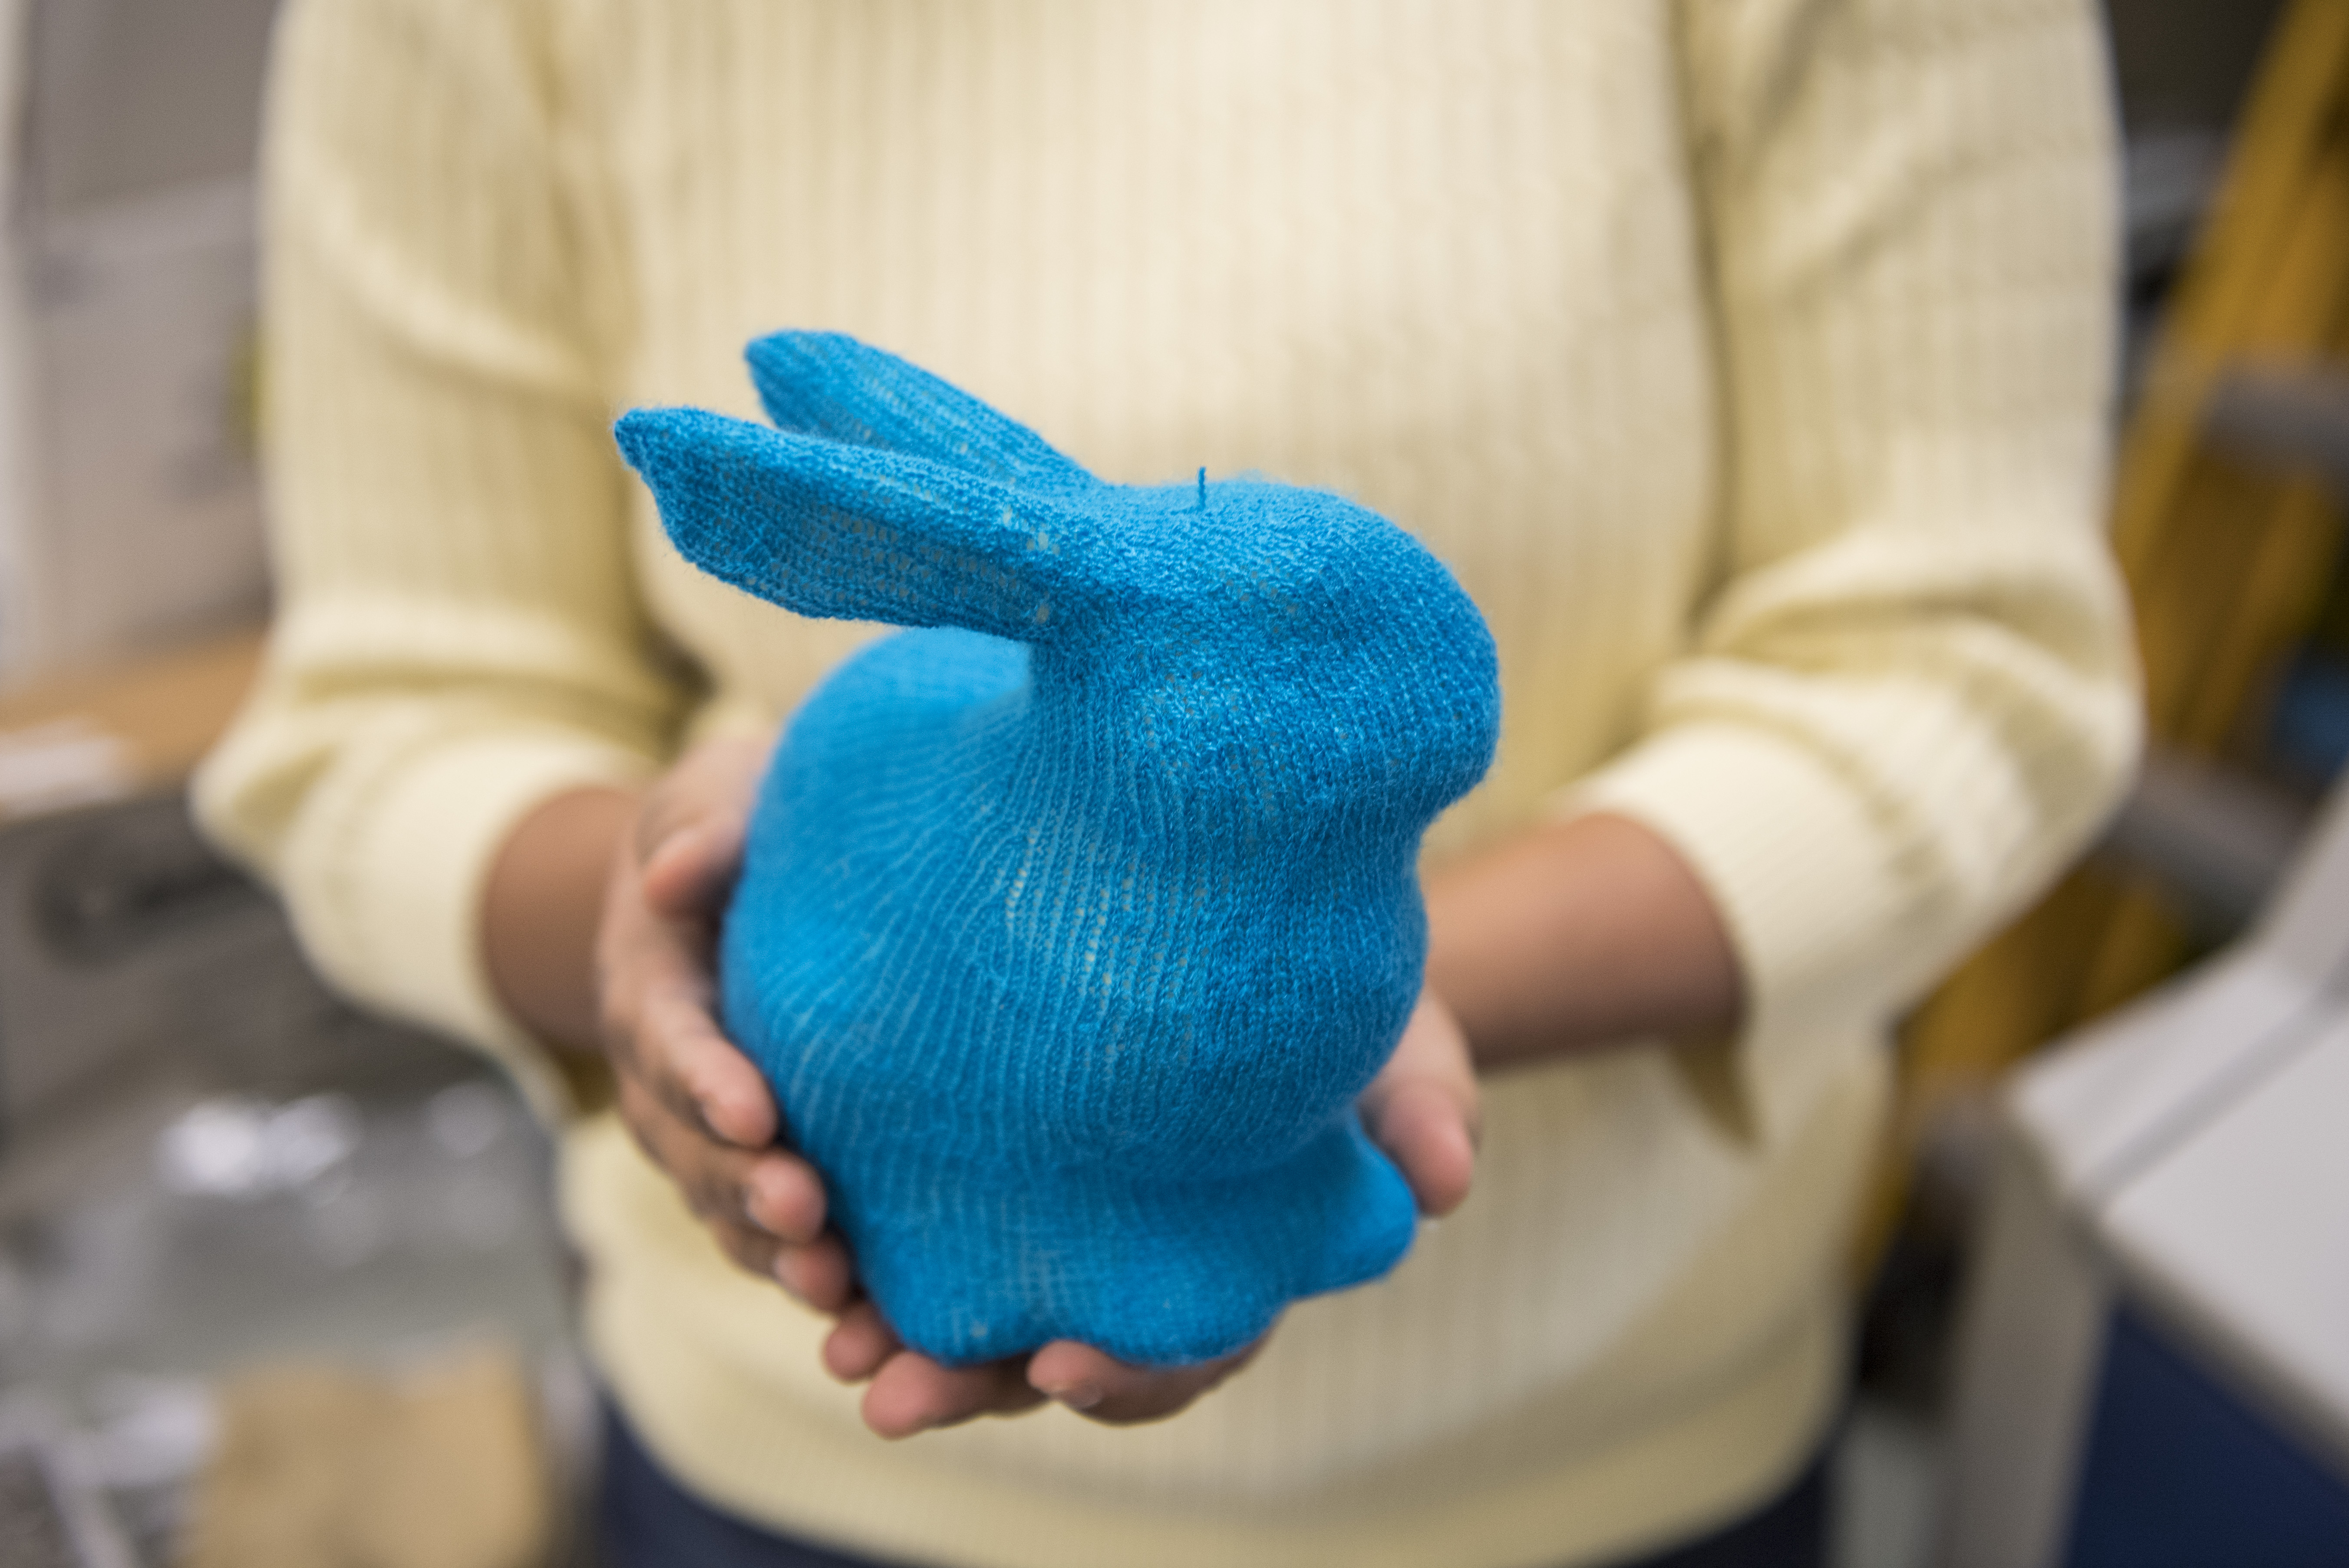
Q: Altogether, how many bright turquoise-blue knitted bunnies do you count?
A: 1